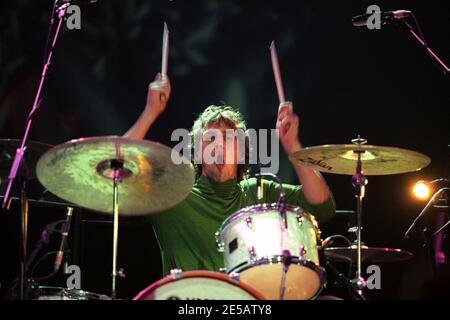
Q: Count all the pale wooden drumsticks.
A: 2